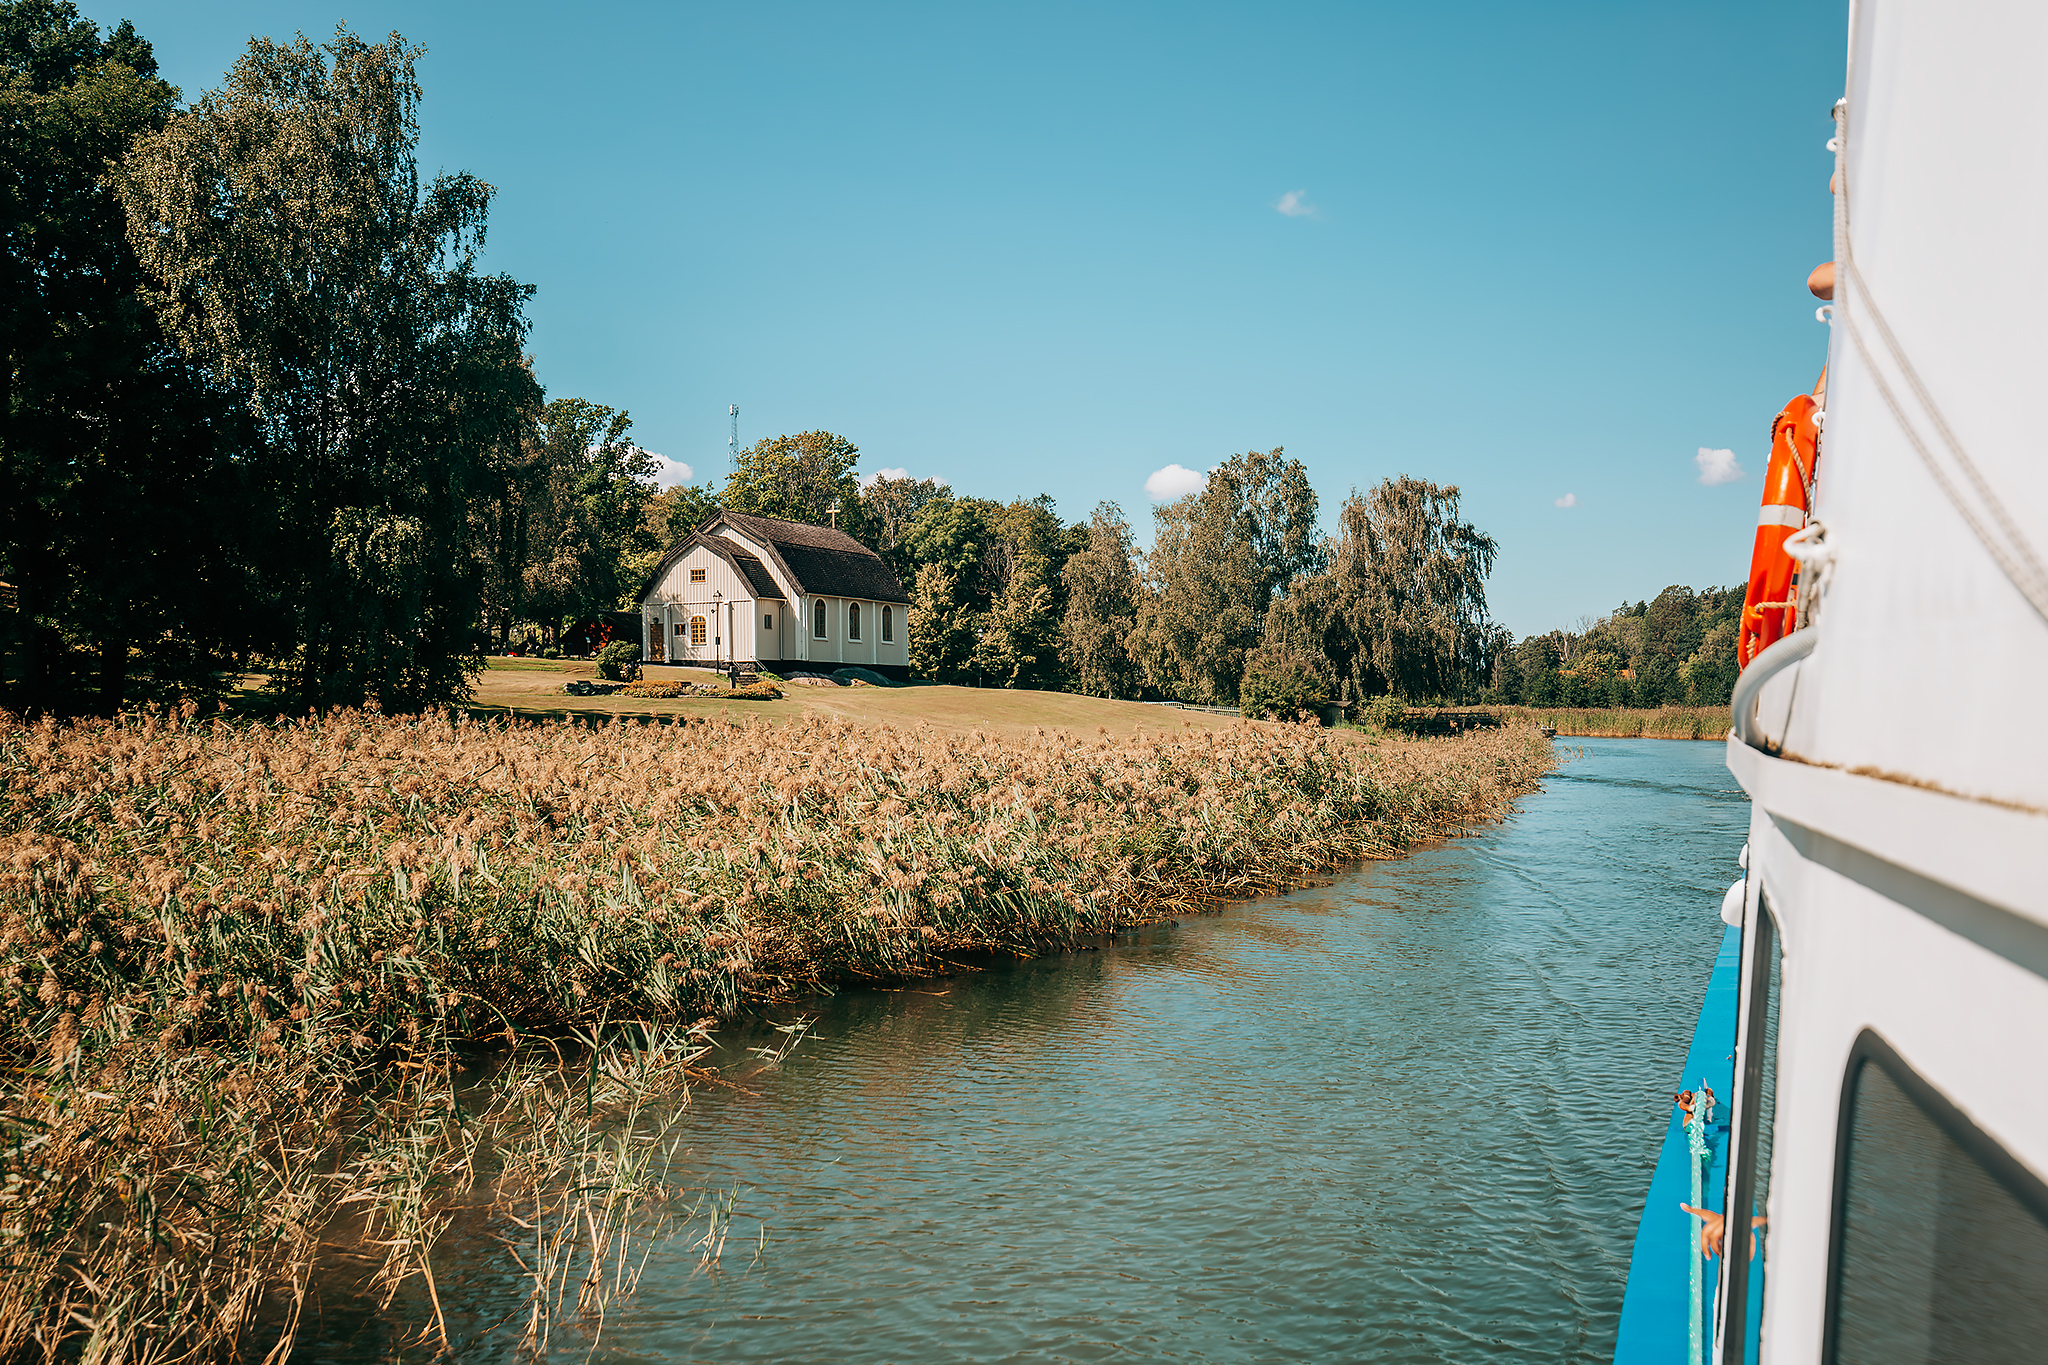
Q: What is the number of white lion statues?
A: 0